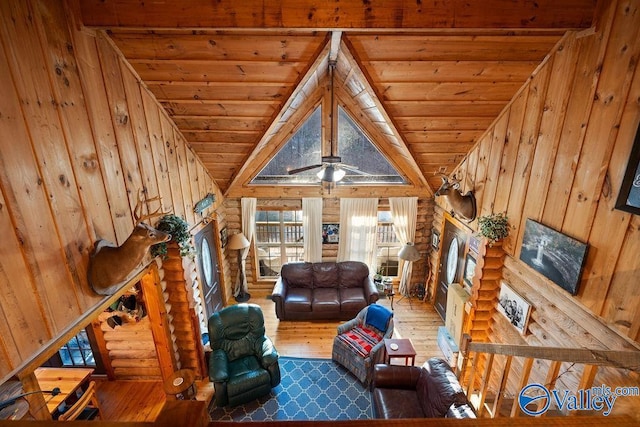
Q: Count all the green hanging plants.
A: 2